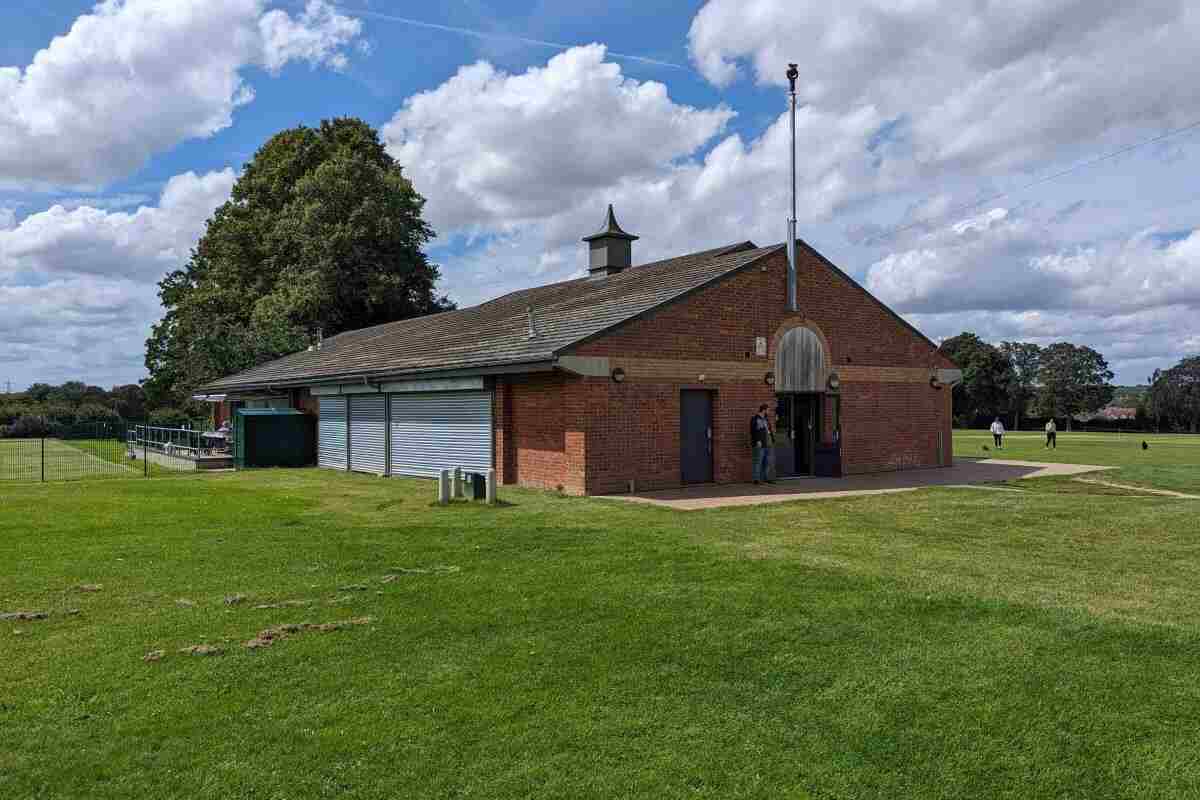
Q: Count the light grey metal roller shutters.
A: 3